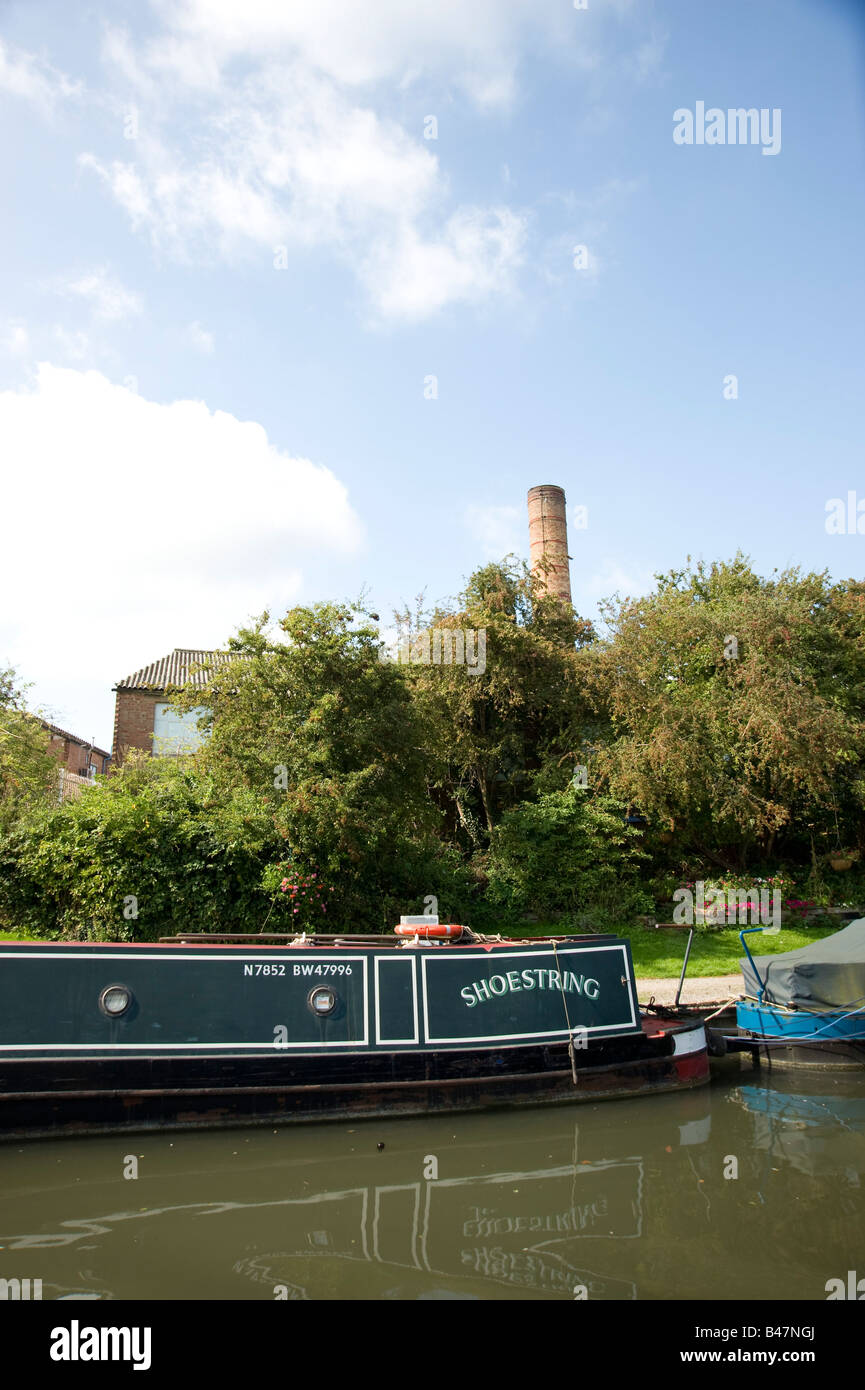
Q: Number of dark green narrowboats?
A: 1